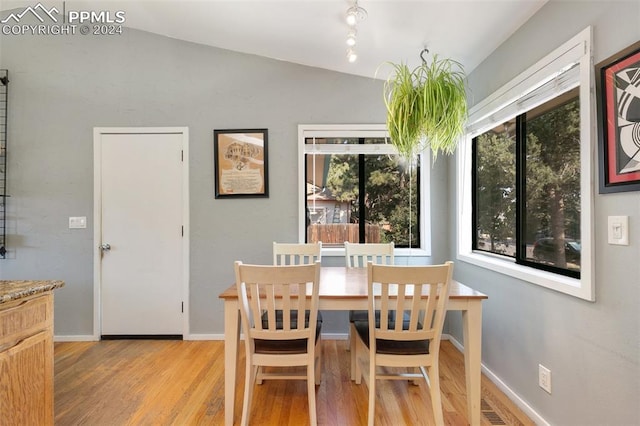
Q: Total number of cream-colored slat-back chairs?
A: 4